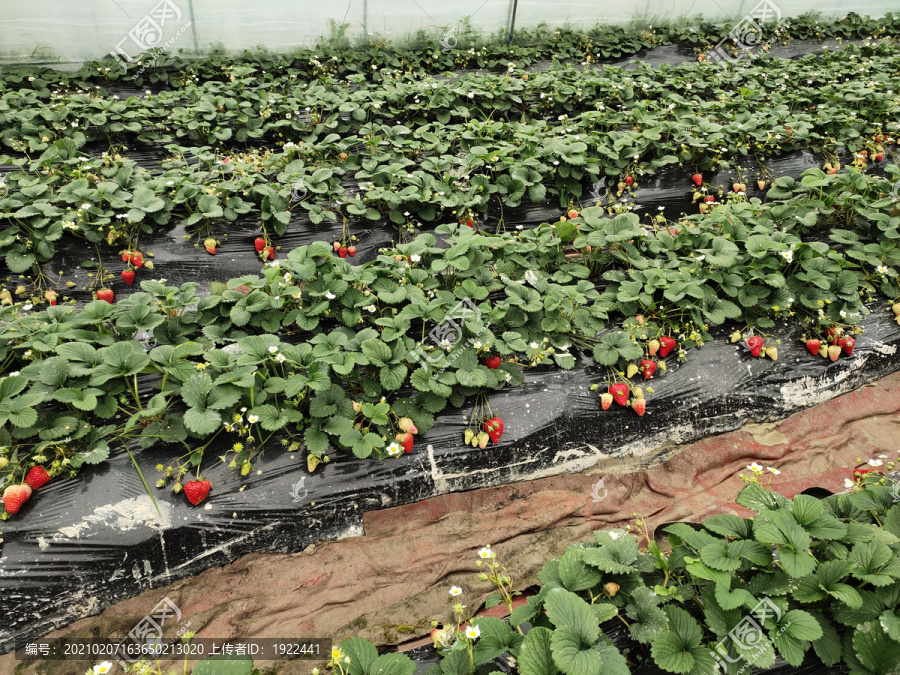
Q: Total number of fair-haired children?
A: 0